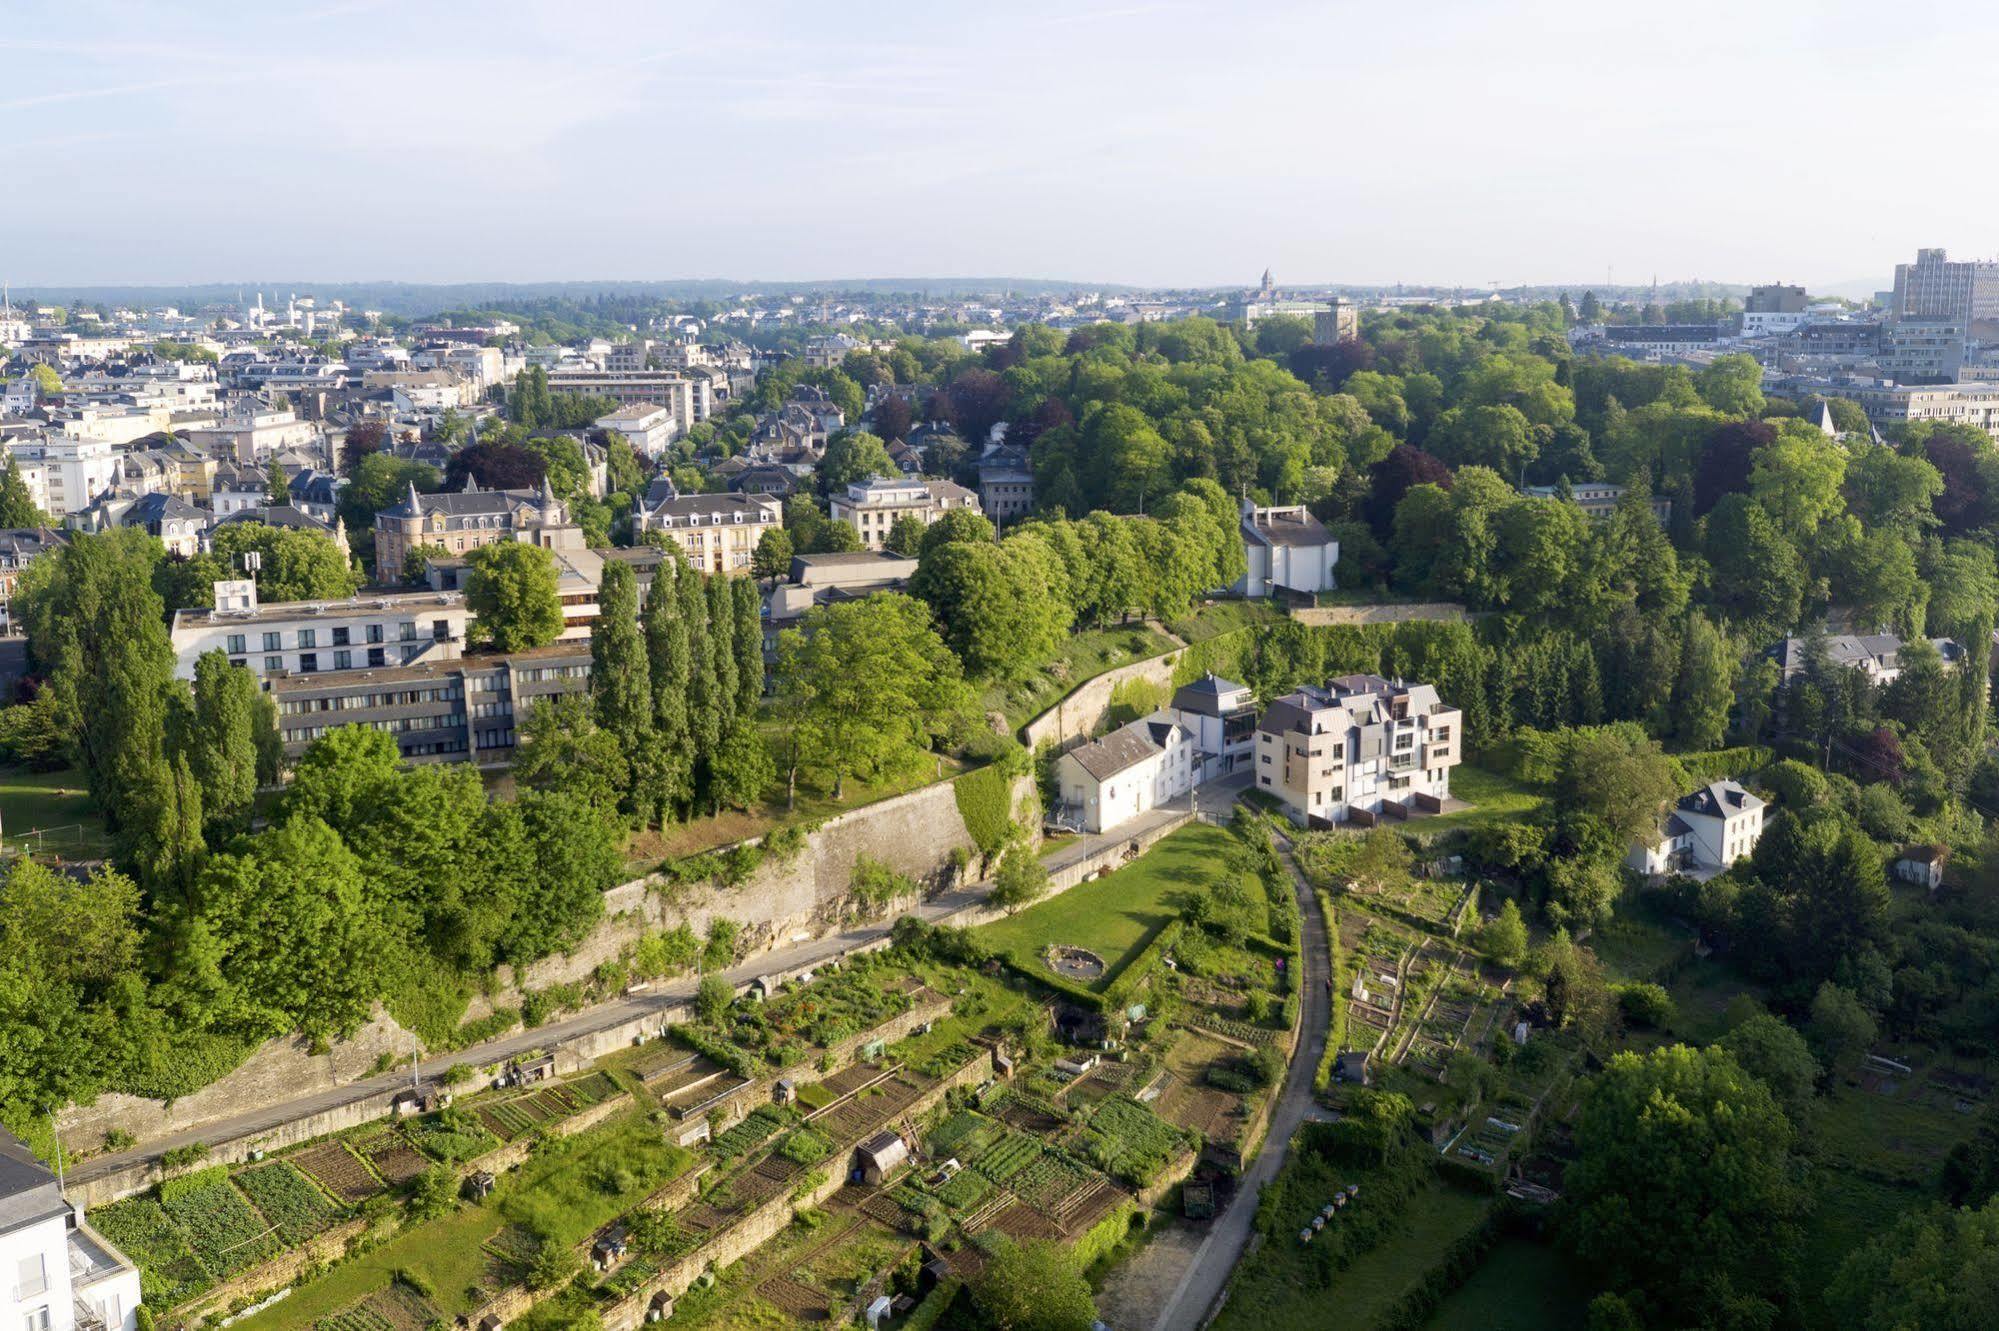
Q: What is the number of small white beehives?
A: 5